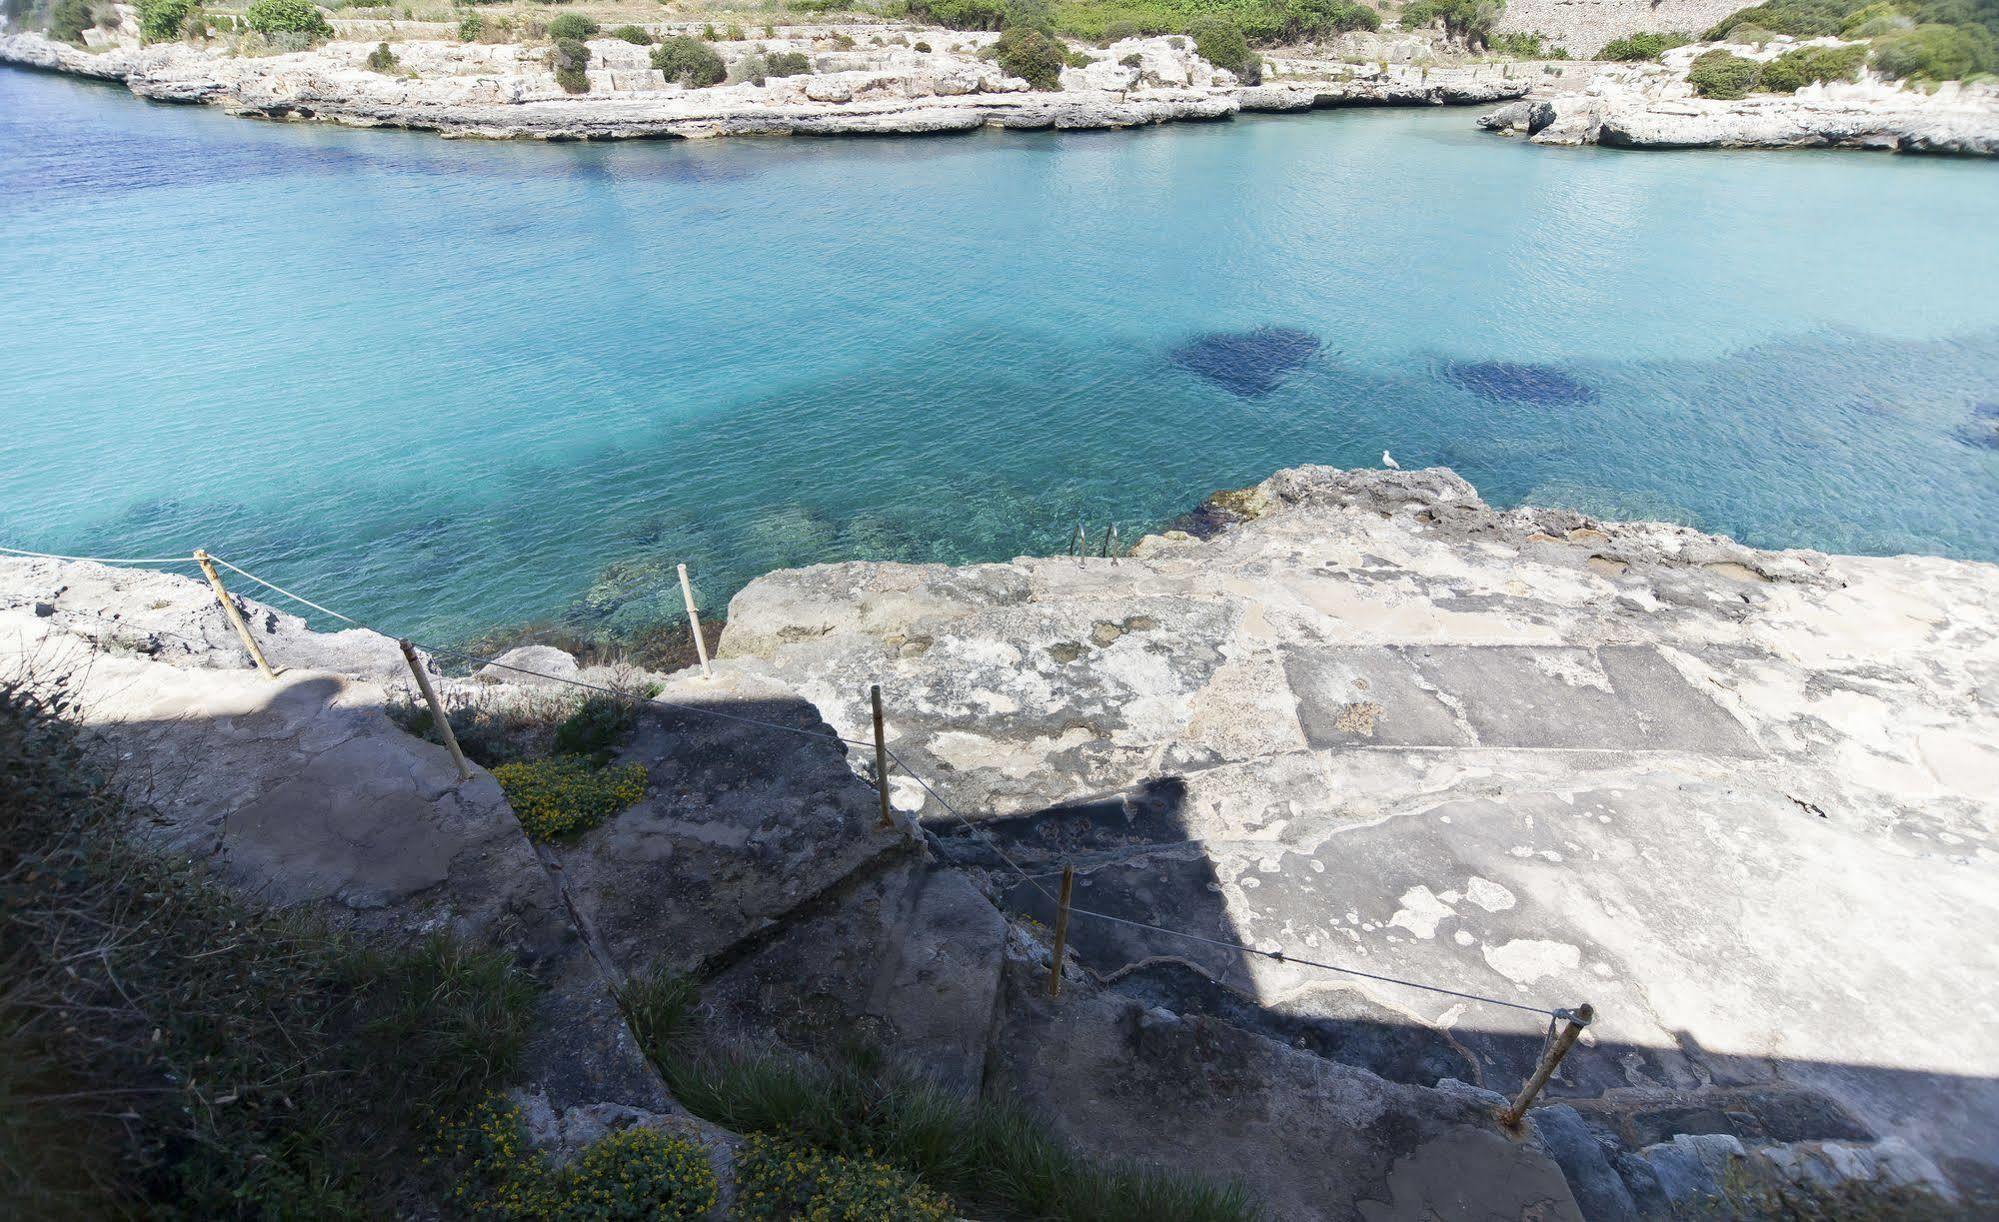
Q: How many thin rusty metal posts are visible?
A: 6